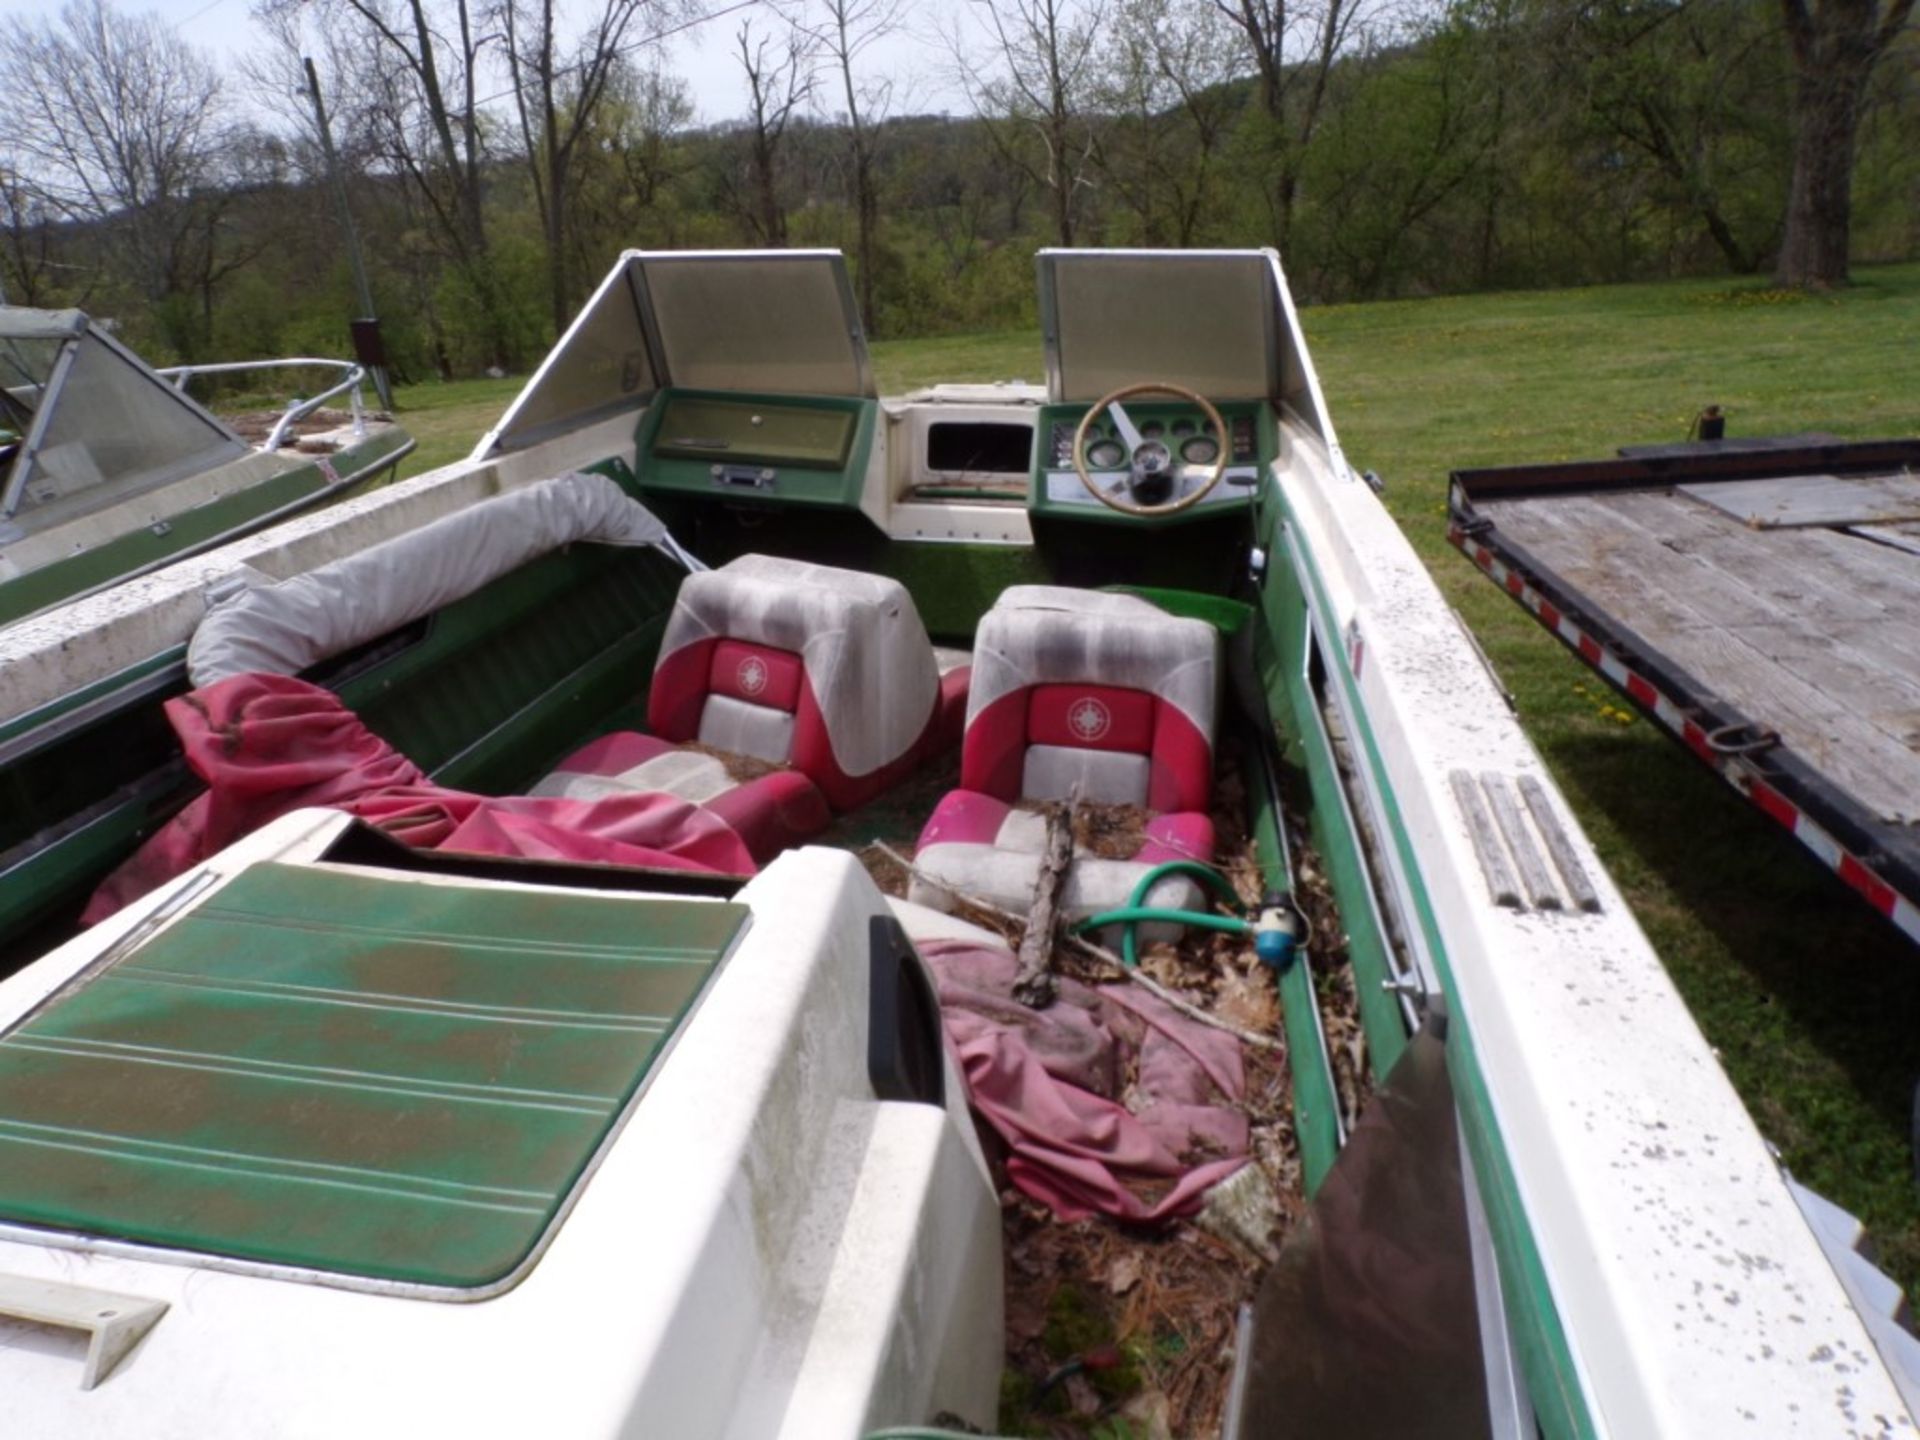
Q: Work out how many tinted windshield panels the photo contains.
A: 4